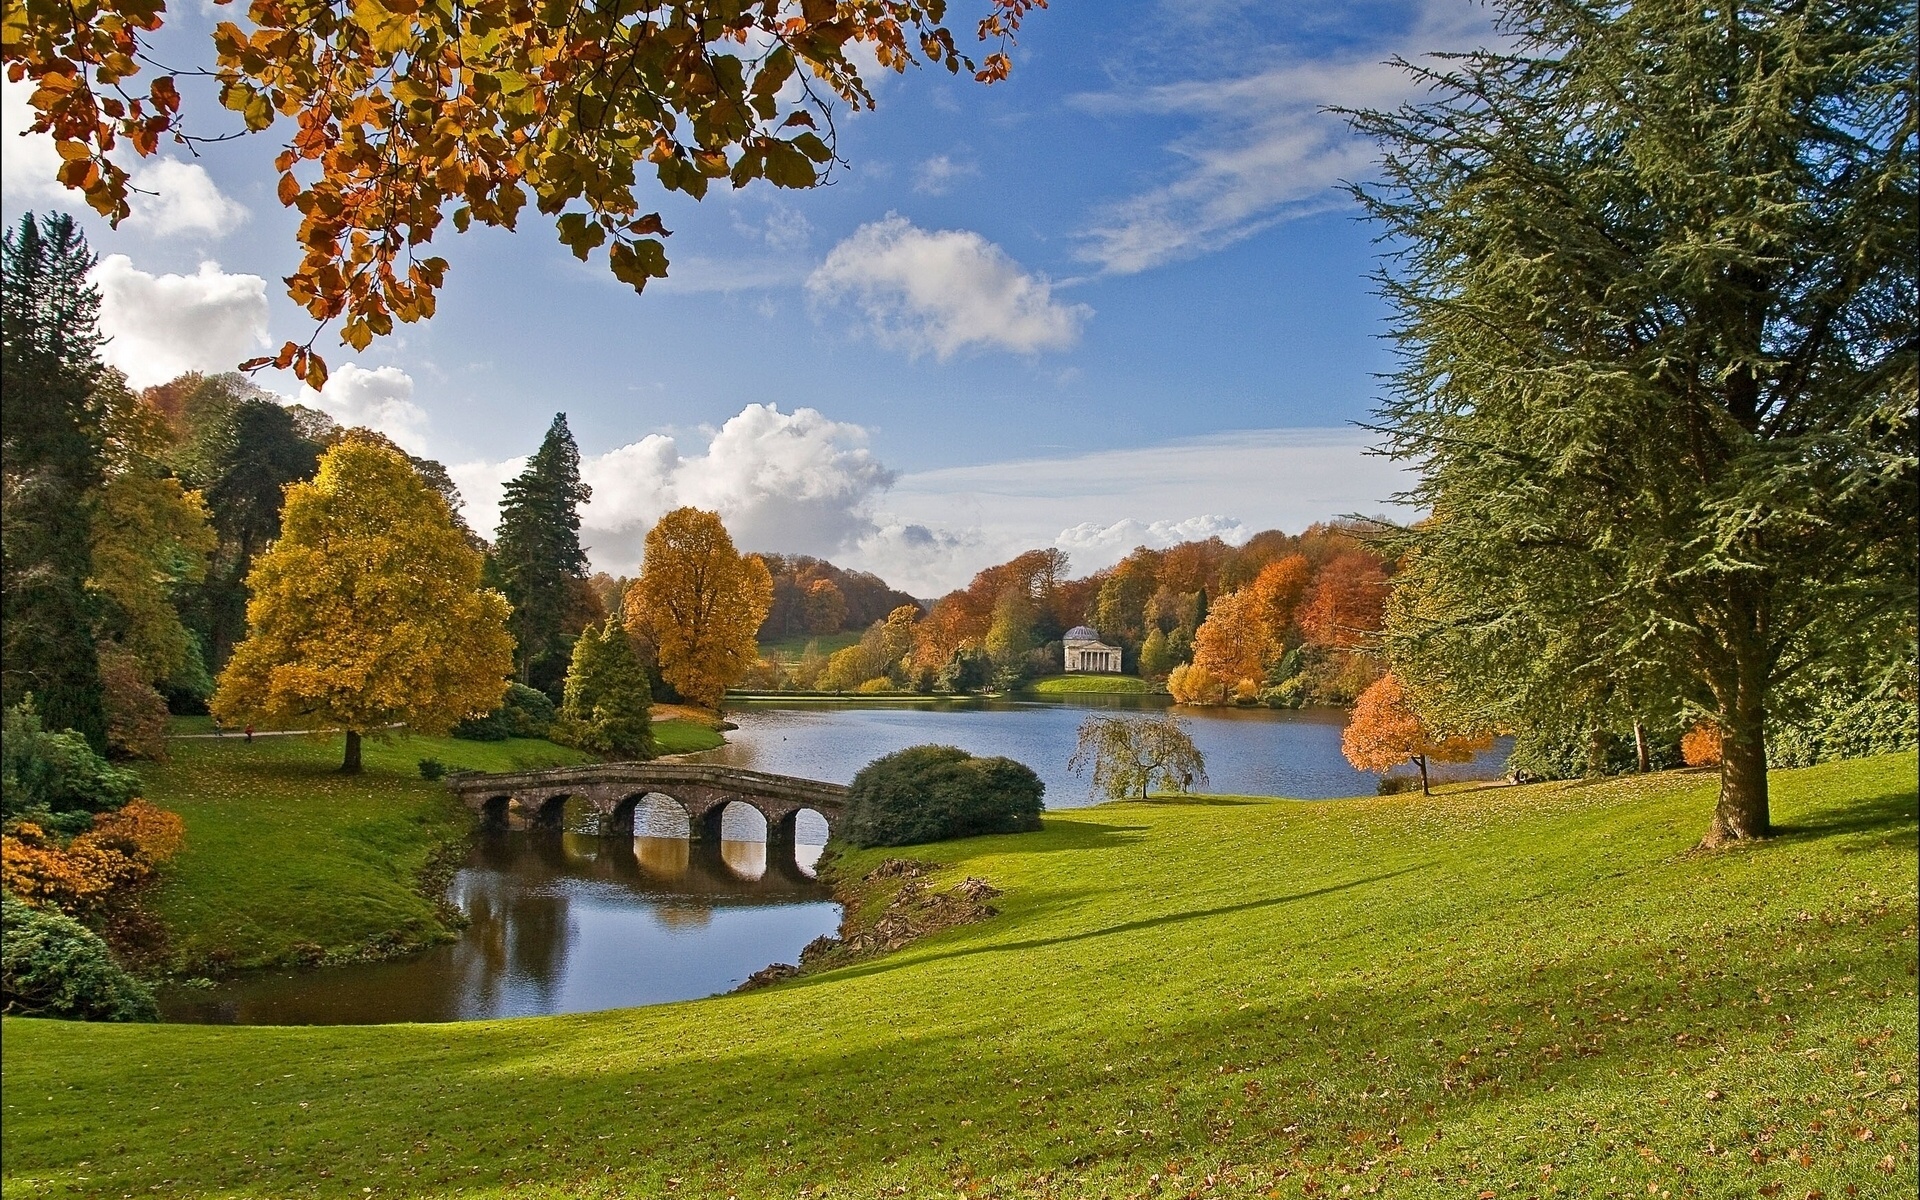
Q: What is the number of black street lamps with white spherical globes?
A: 0